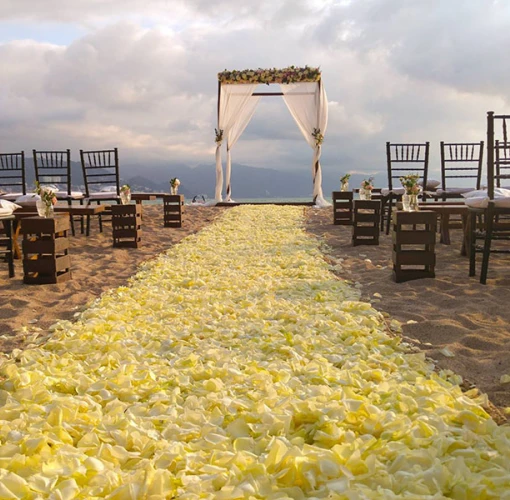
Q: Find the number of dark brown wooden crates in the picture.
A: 6